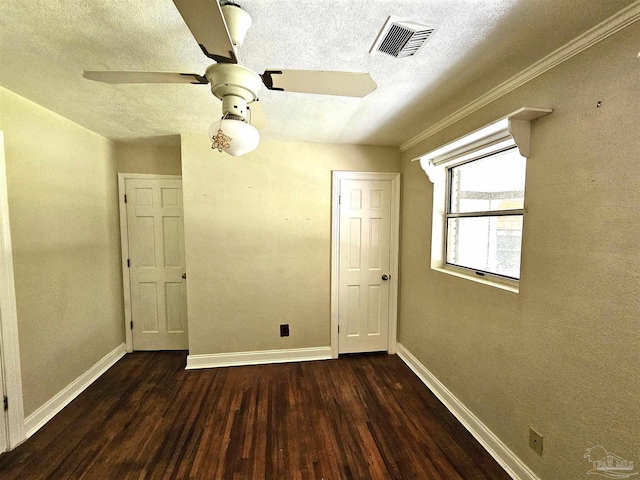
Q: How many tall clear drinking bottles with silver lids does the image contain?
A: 0